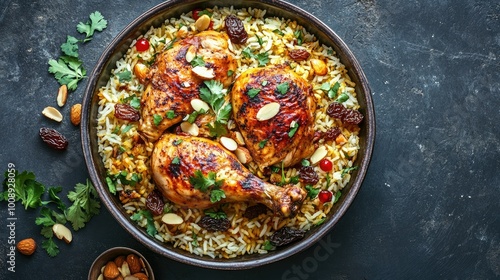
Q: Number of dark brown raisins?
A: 12